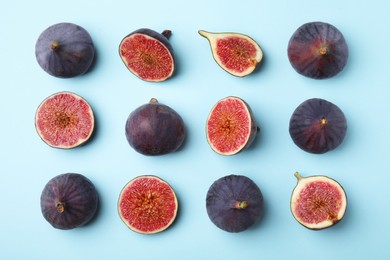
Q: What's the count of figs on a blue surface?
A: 12